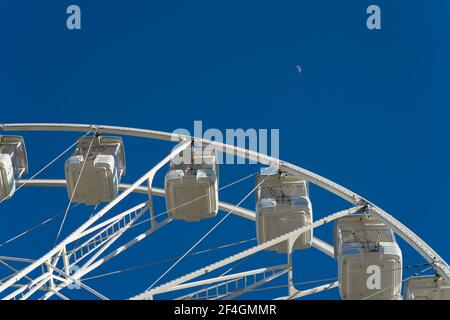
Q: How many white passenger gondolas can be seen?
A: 6